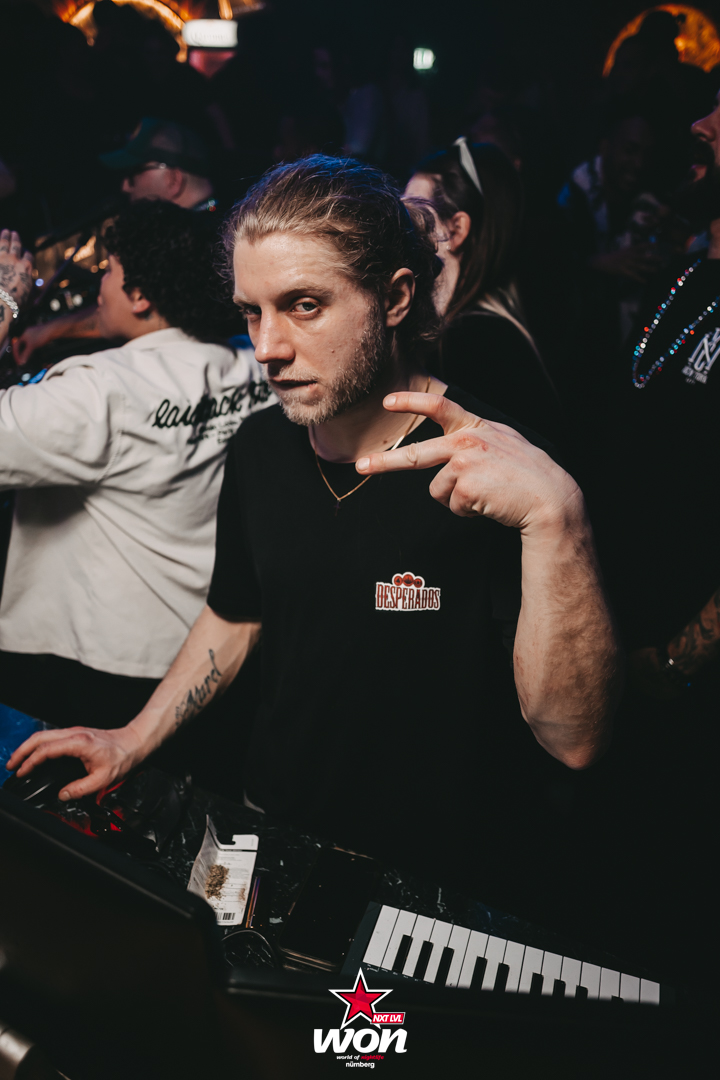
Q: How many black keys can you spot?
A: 9